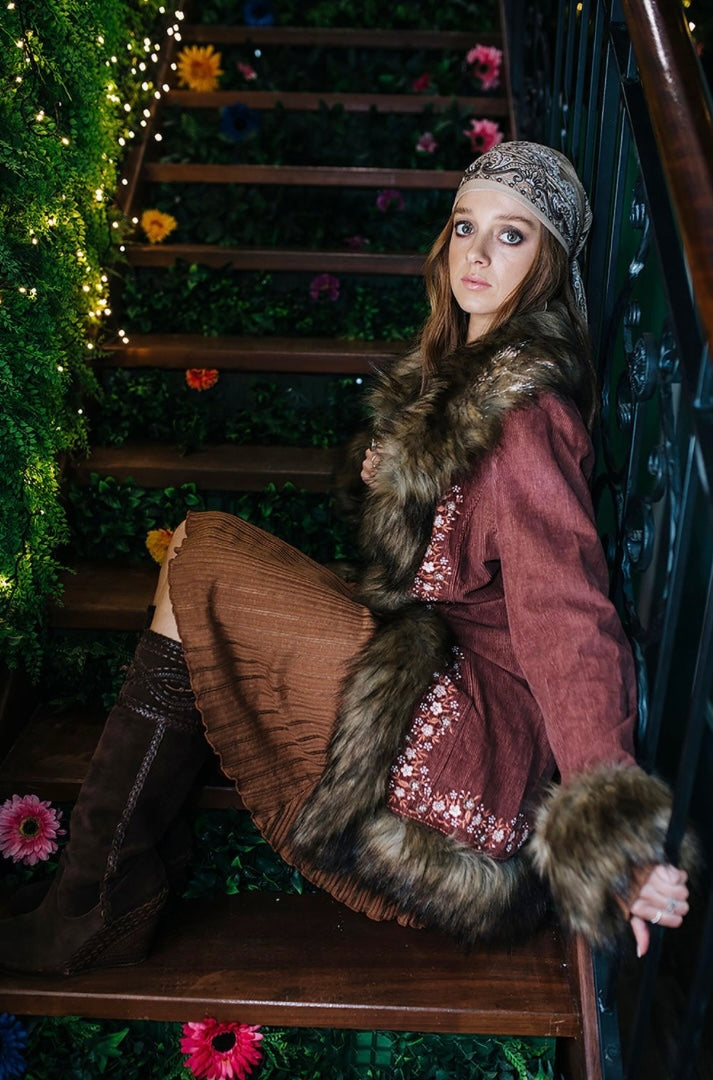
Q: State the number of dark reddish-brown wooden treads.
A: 9